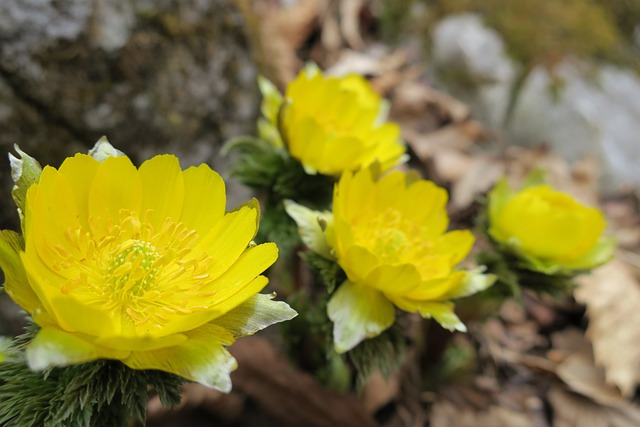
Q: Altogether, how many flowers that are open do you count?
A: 3